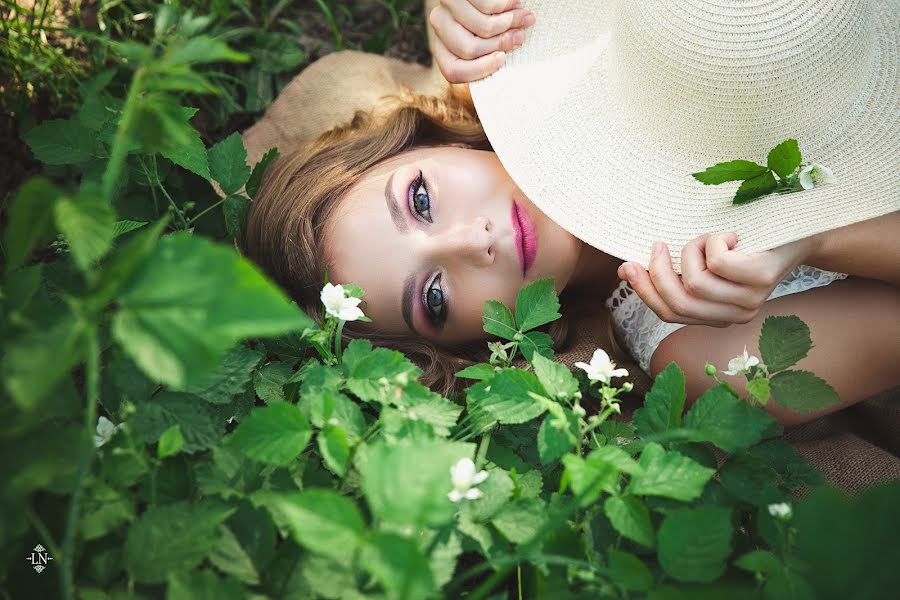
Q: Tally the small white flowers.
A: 7